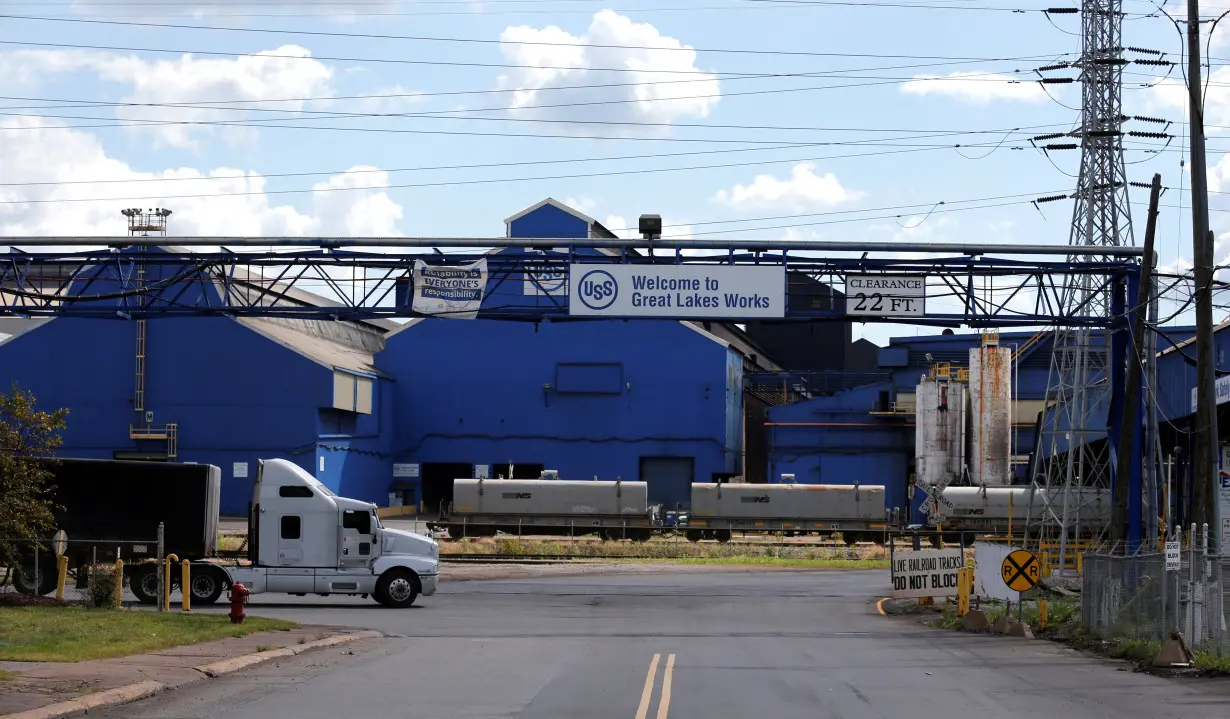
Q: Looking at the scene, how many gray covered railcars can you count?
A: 3